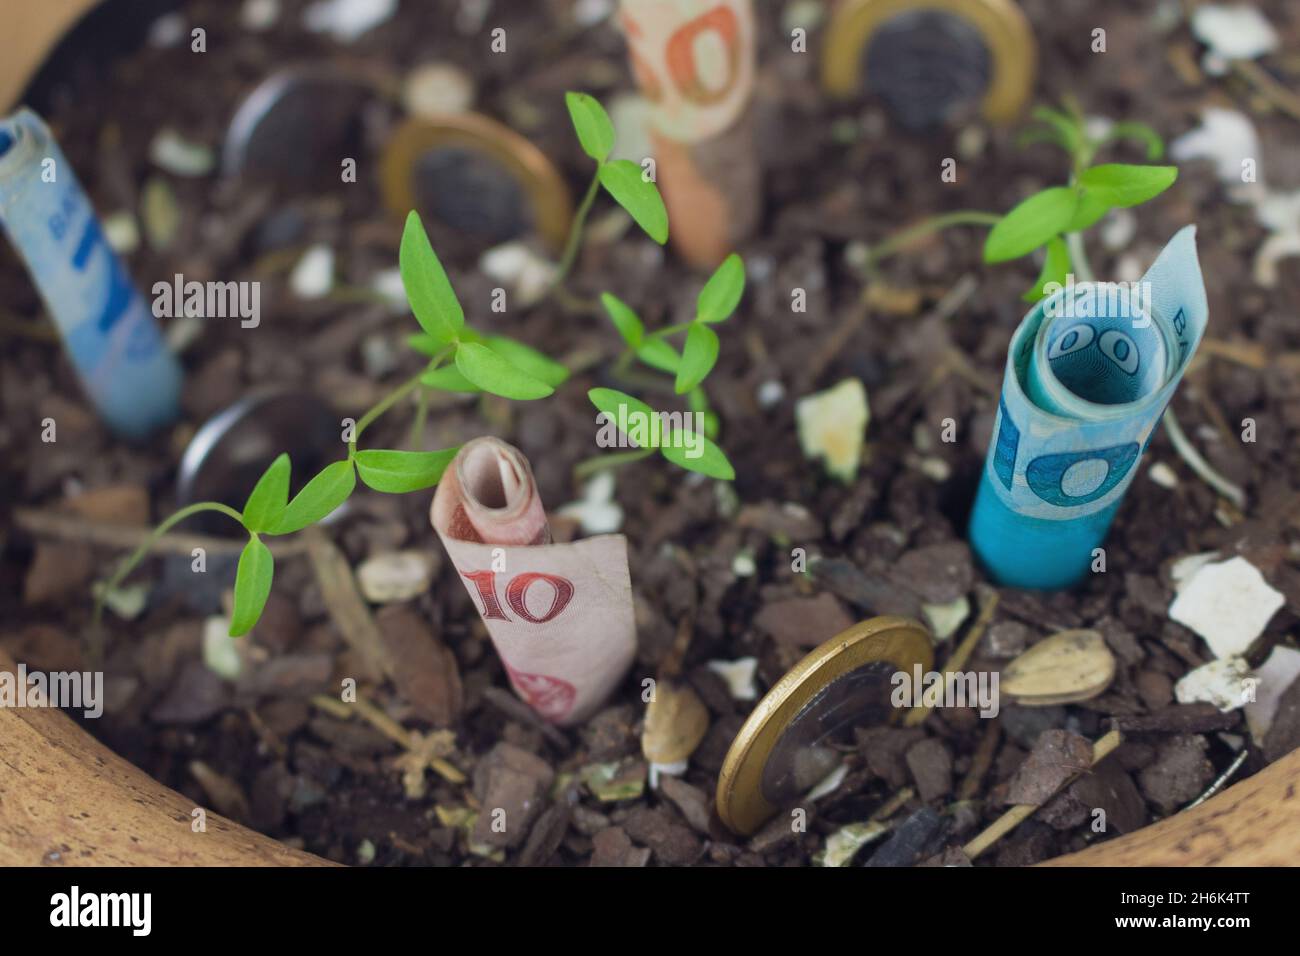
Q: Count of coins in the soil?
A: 5